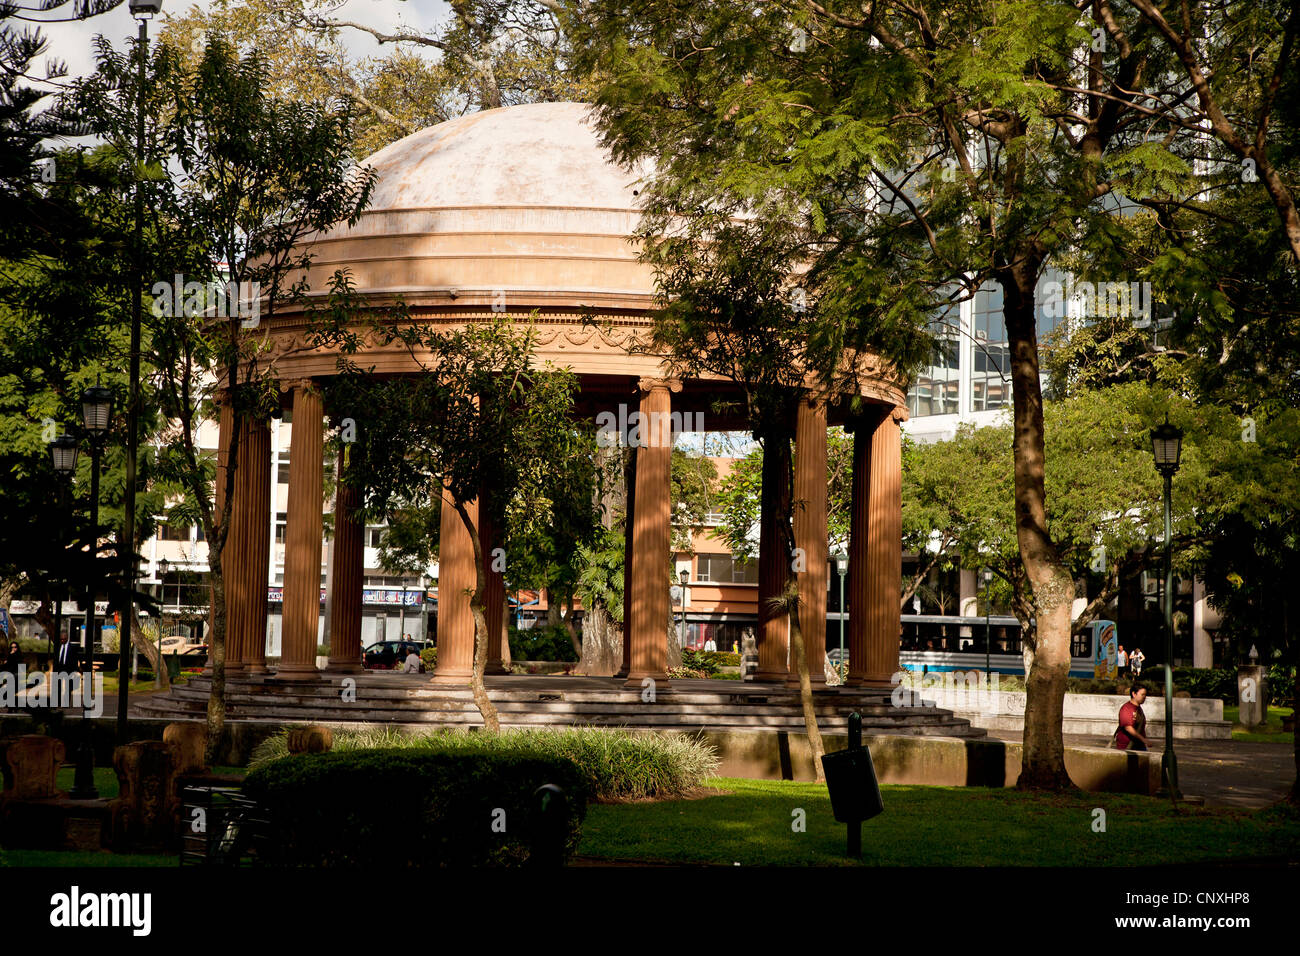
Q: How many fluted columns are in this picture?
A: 12